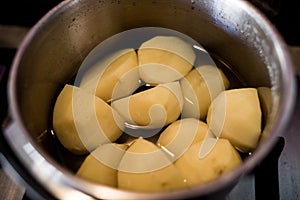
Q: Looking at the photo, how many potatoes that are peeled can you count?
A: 10